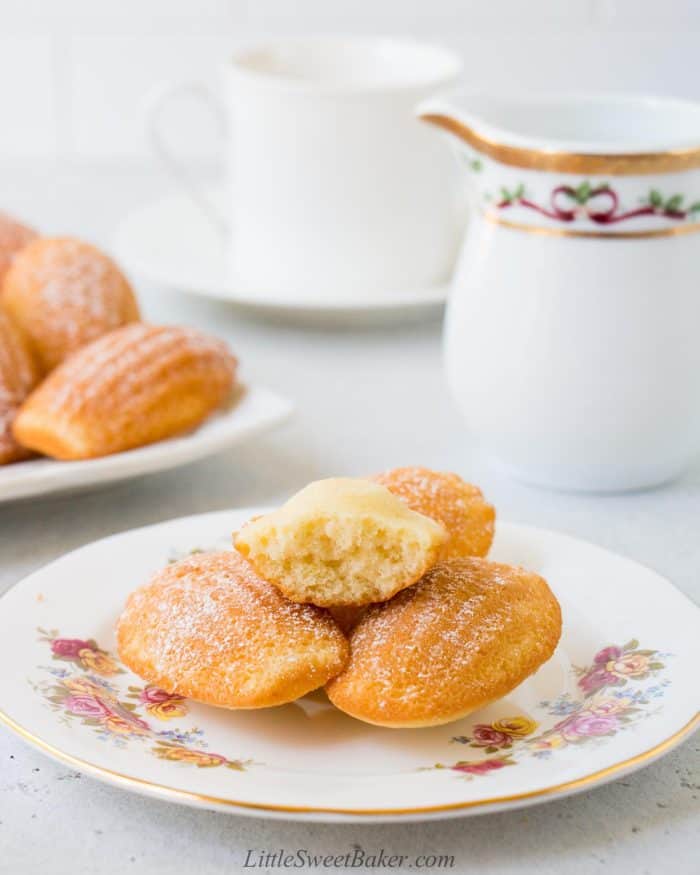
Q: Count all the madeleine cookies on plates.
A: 8